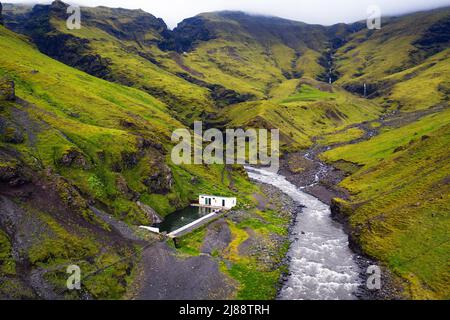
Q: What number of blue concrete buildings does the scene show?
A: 0